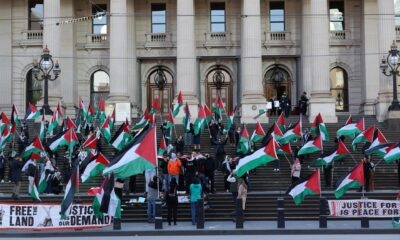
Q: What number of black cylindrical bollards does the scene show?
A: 7